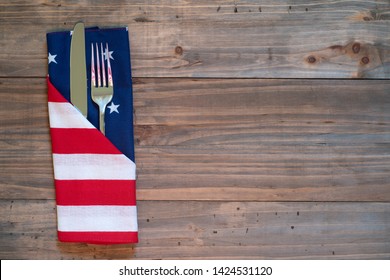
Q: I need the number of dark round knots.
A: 4